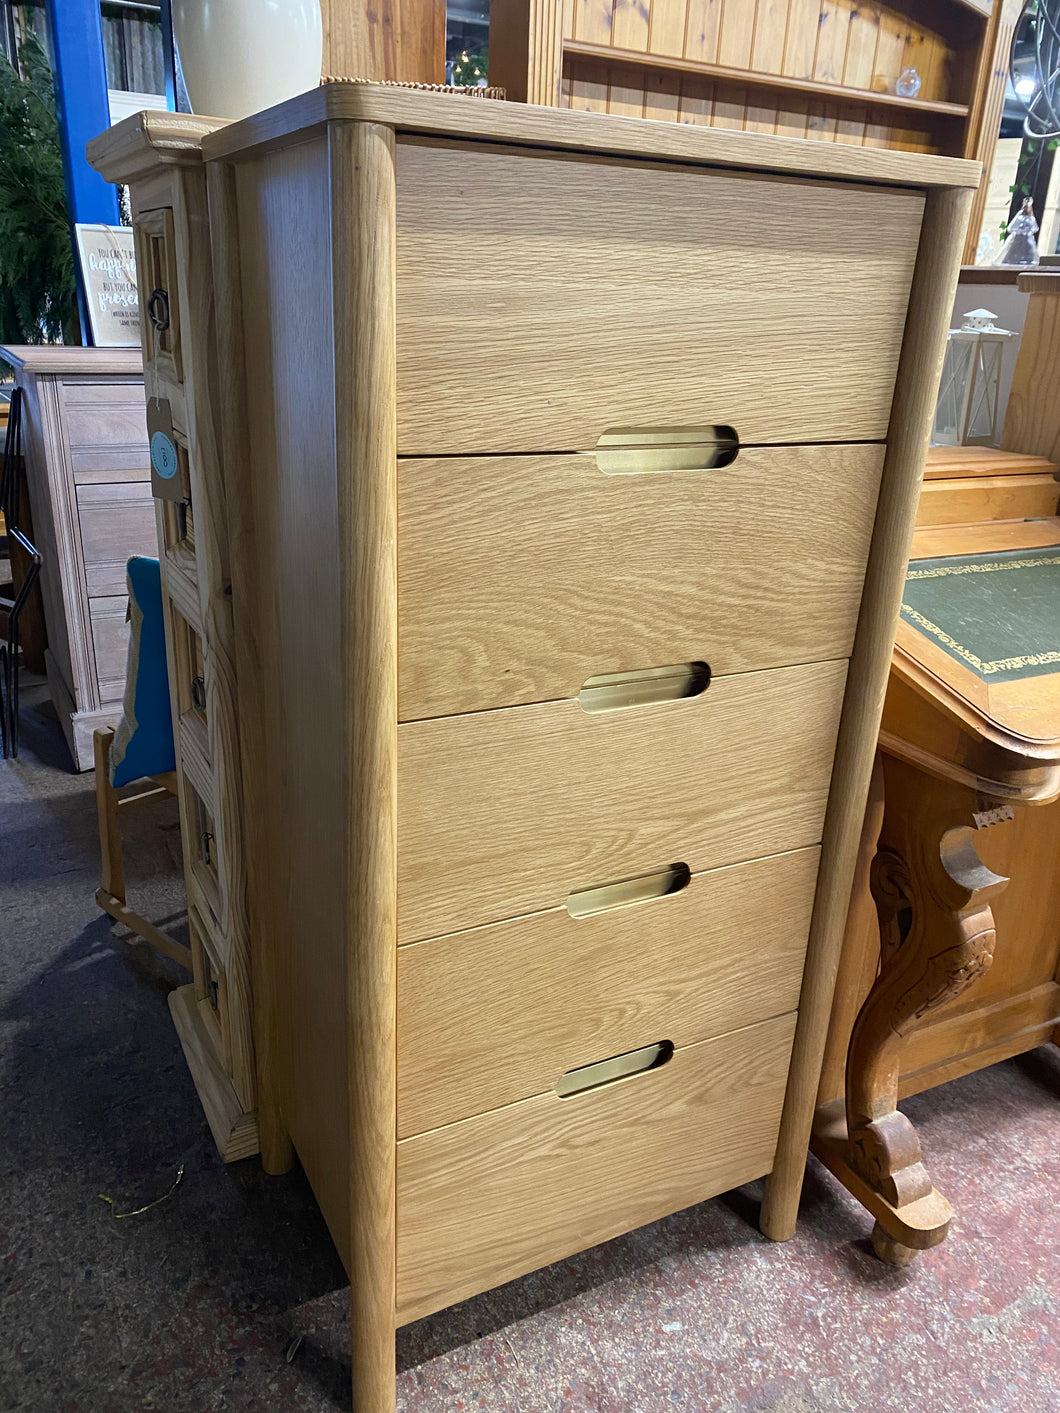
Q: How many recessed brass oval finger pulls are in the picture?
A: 4